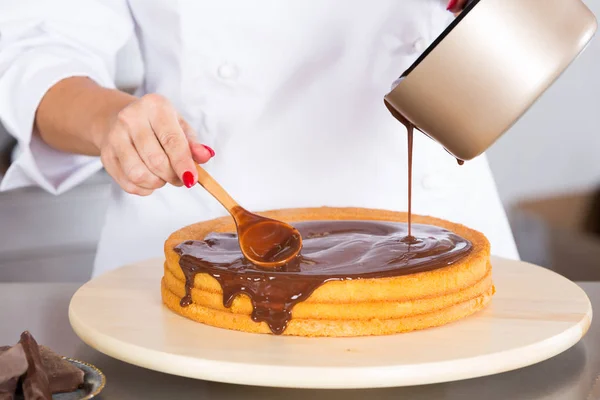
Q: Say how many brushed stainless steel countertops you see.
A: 1